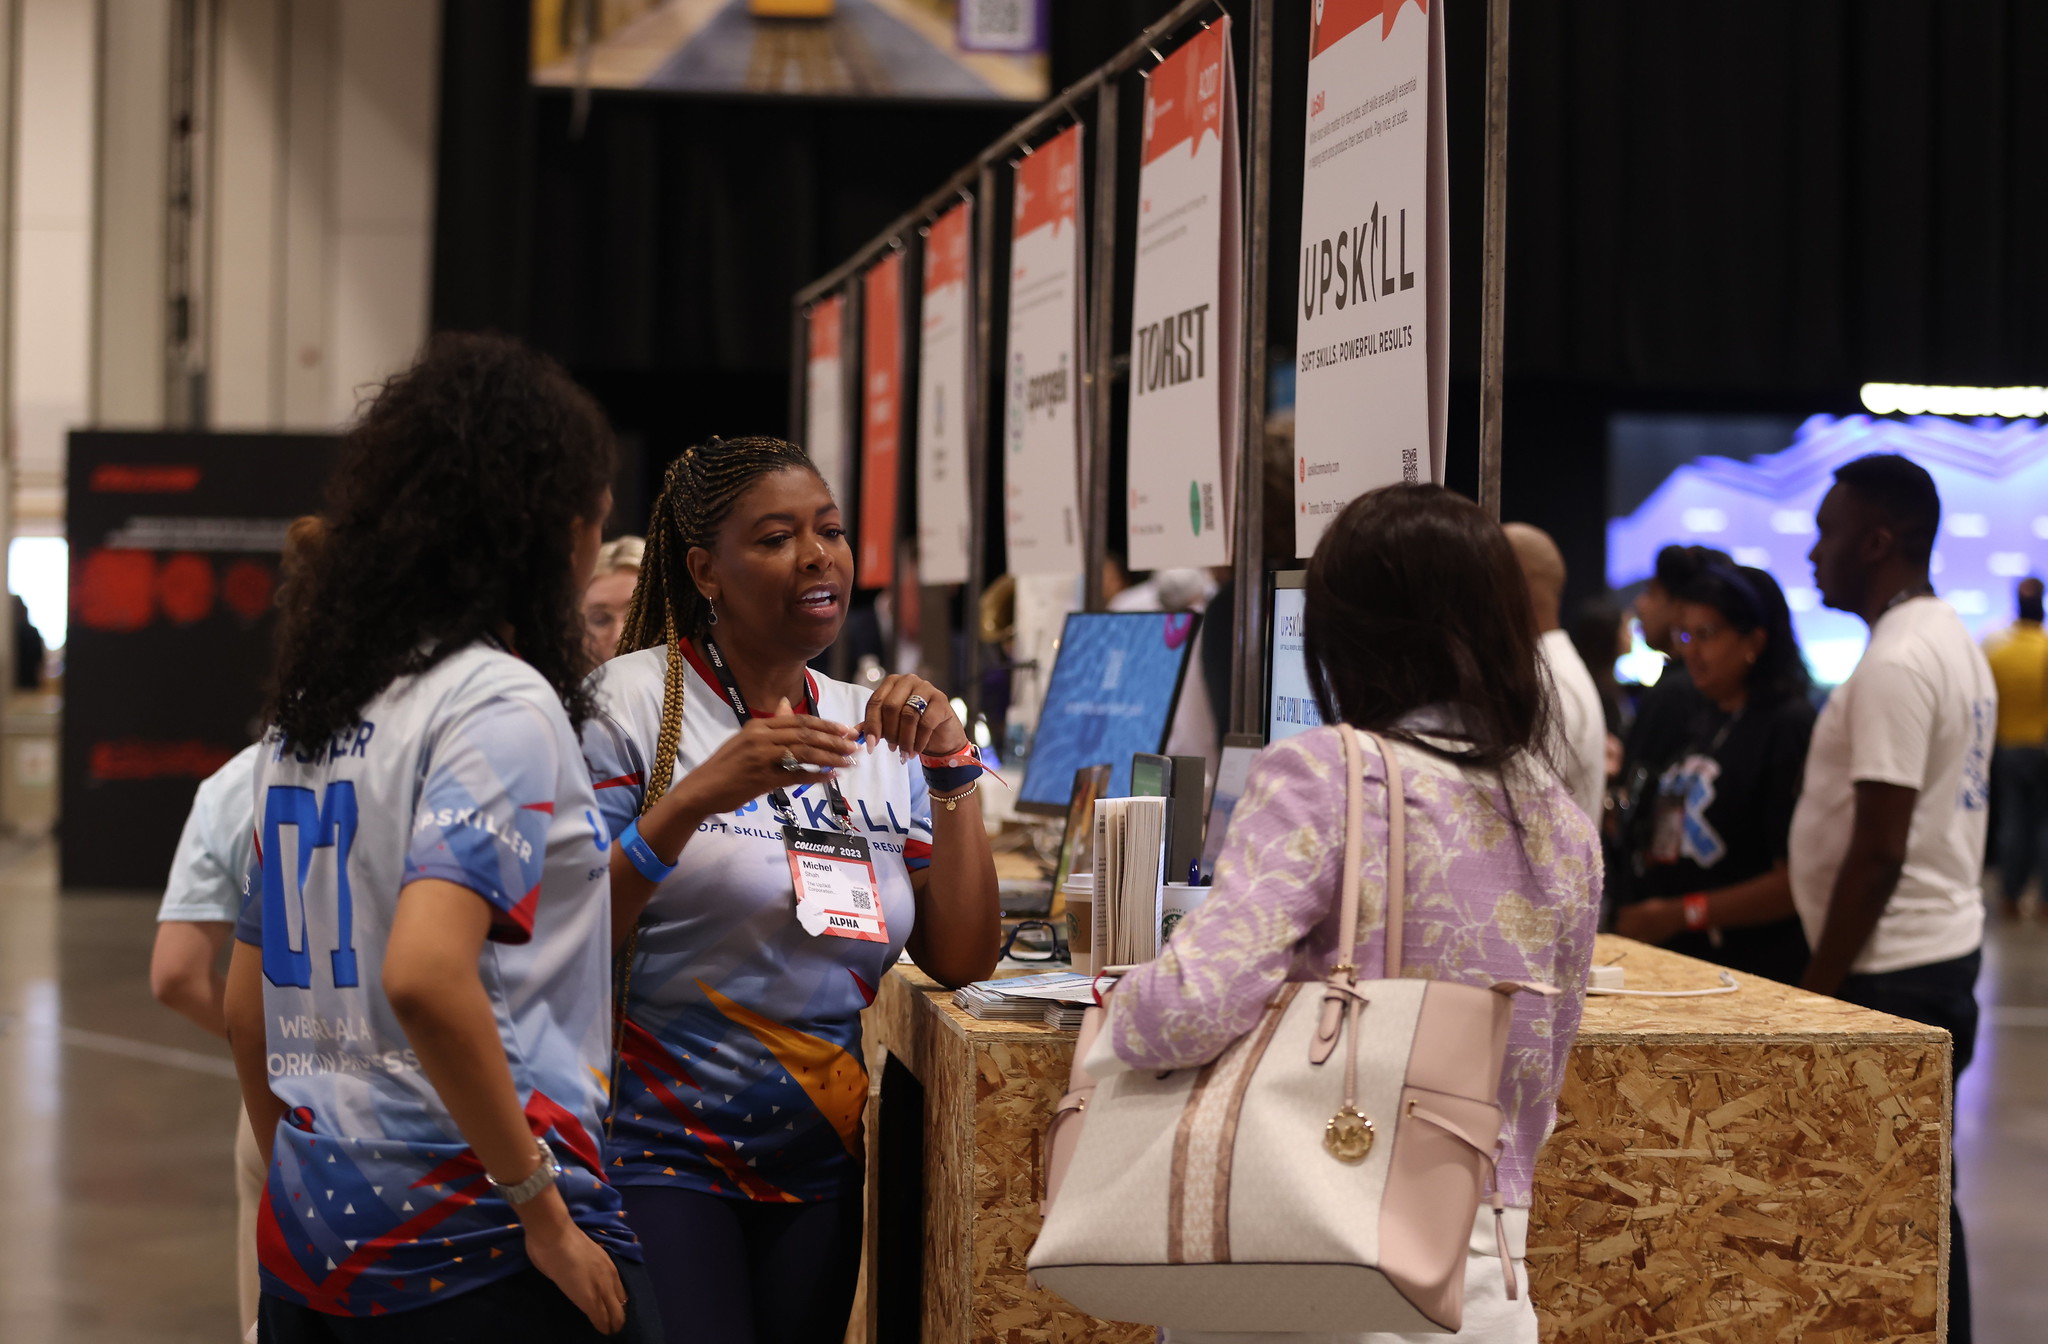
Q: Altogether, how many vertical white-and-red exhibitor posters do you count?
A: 6